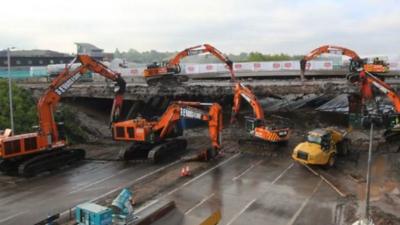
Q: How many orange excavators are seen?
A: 6